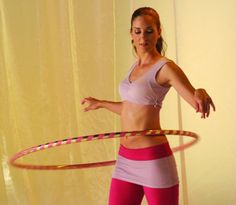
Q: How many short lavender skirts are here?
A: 1